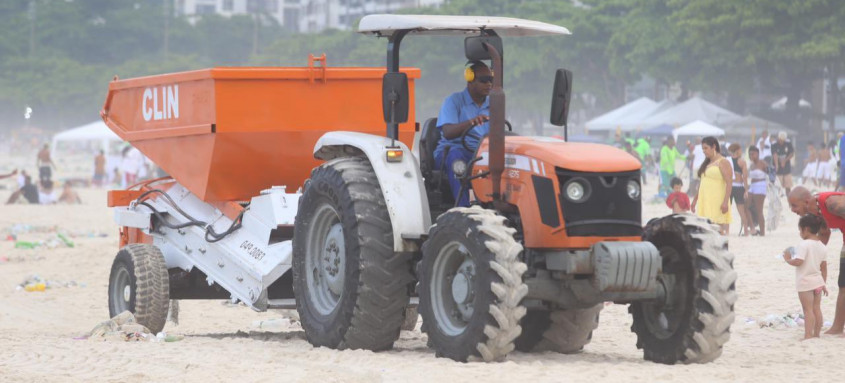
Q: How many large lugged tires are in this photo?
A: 4